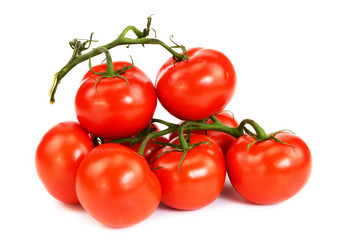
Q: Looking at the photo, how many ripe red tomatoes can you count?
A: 8